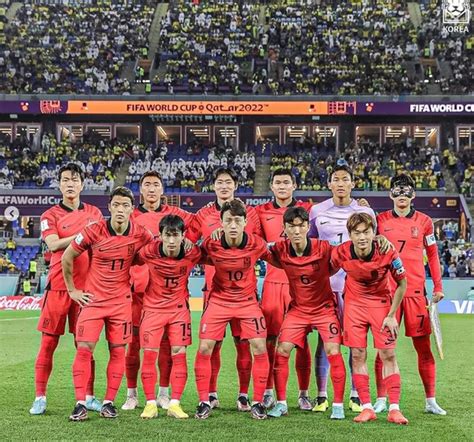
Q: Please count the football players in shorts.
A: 11